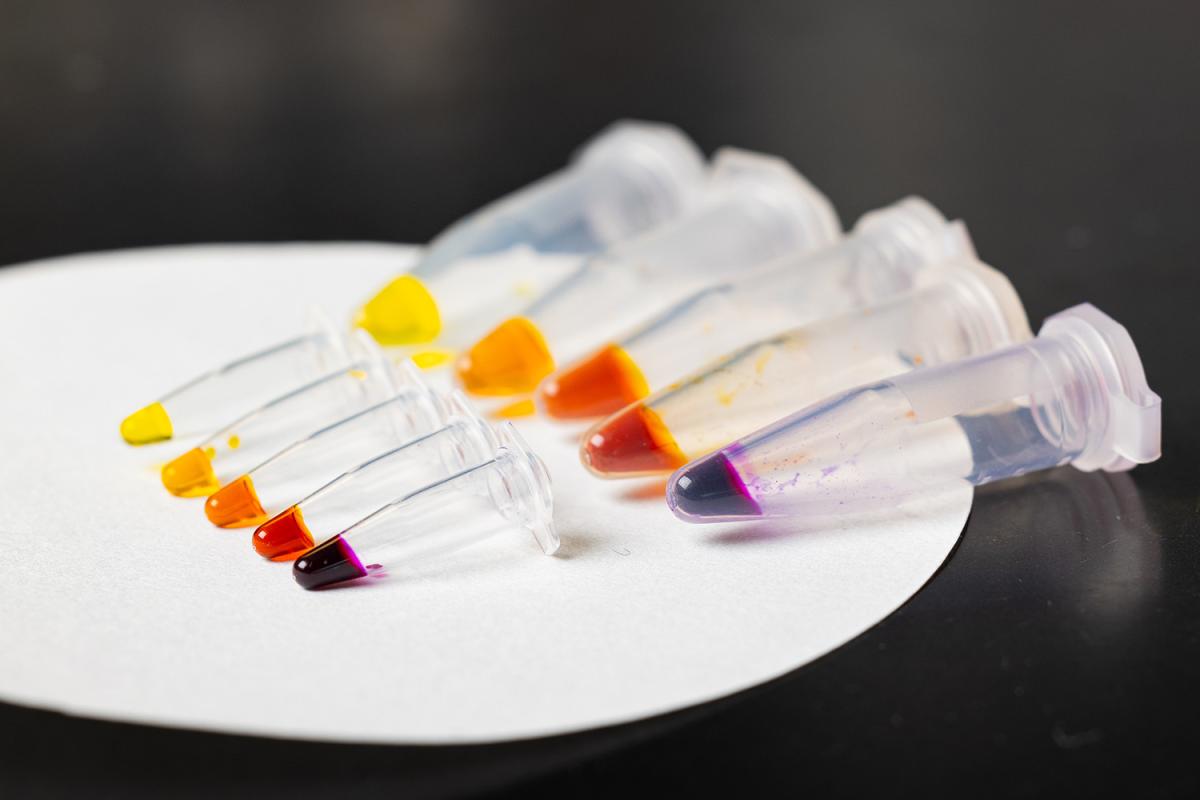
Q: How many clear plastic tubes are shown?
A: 10